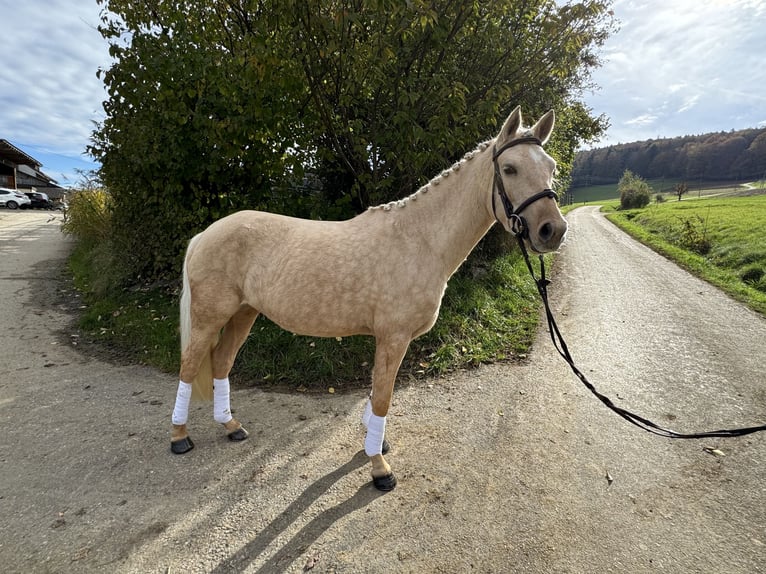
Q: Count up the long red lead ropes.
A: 0